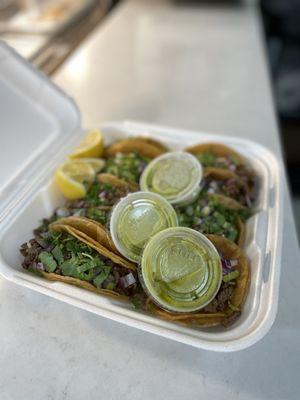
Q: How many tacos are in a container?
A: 8